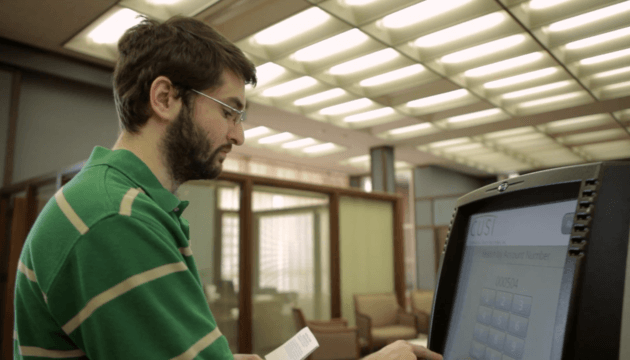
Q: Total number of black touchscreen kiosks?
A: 1